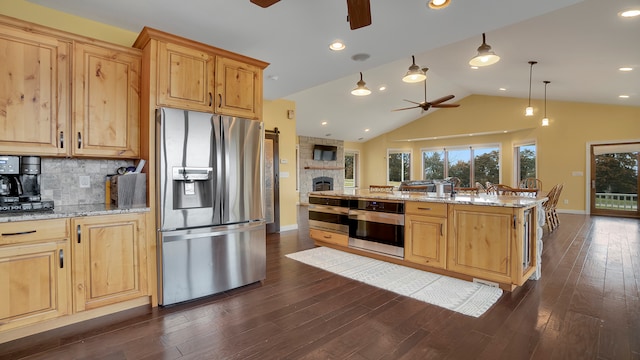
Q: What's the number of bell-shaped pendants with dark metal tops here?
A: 3